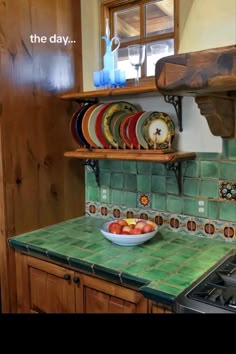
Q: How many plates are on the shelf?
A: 11